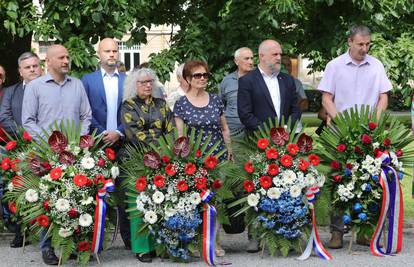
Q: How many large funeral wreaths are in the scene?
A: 4